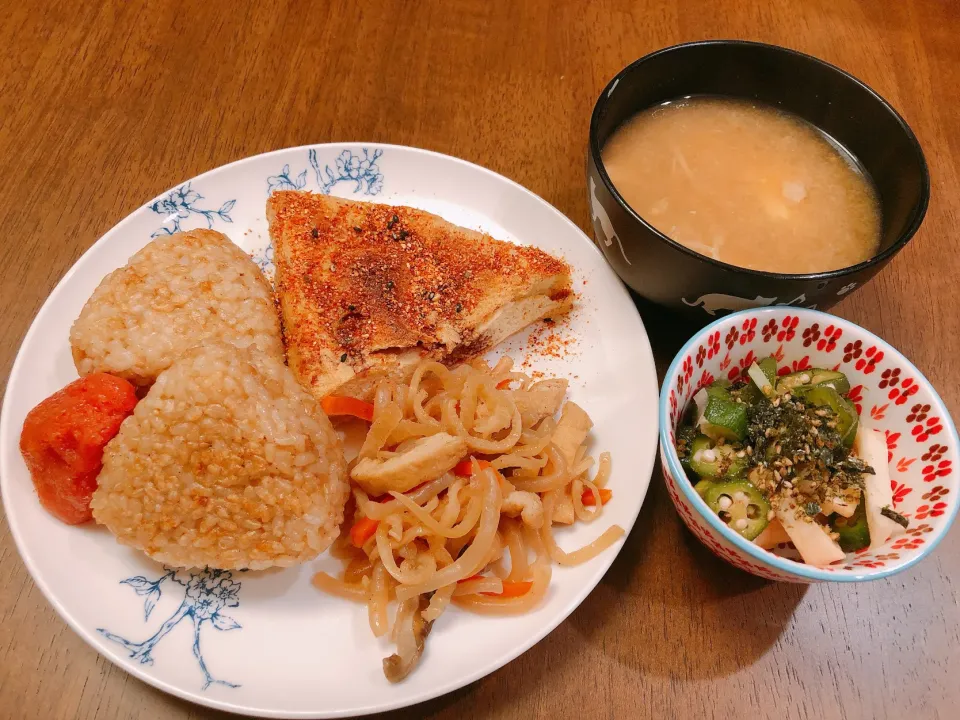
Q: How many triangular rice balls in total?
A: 2